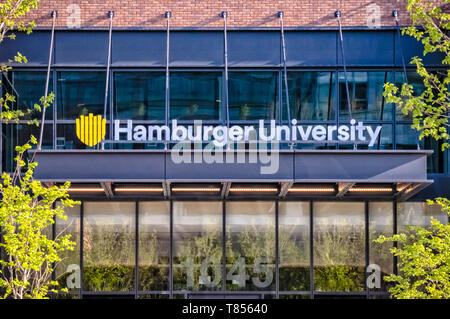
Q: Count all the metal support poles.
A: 7